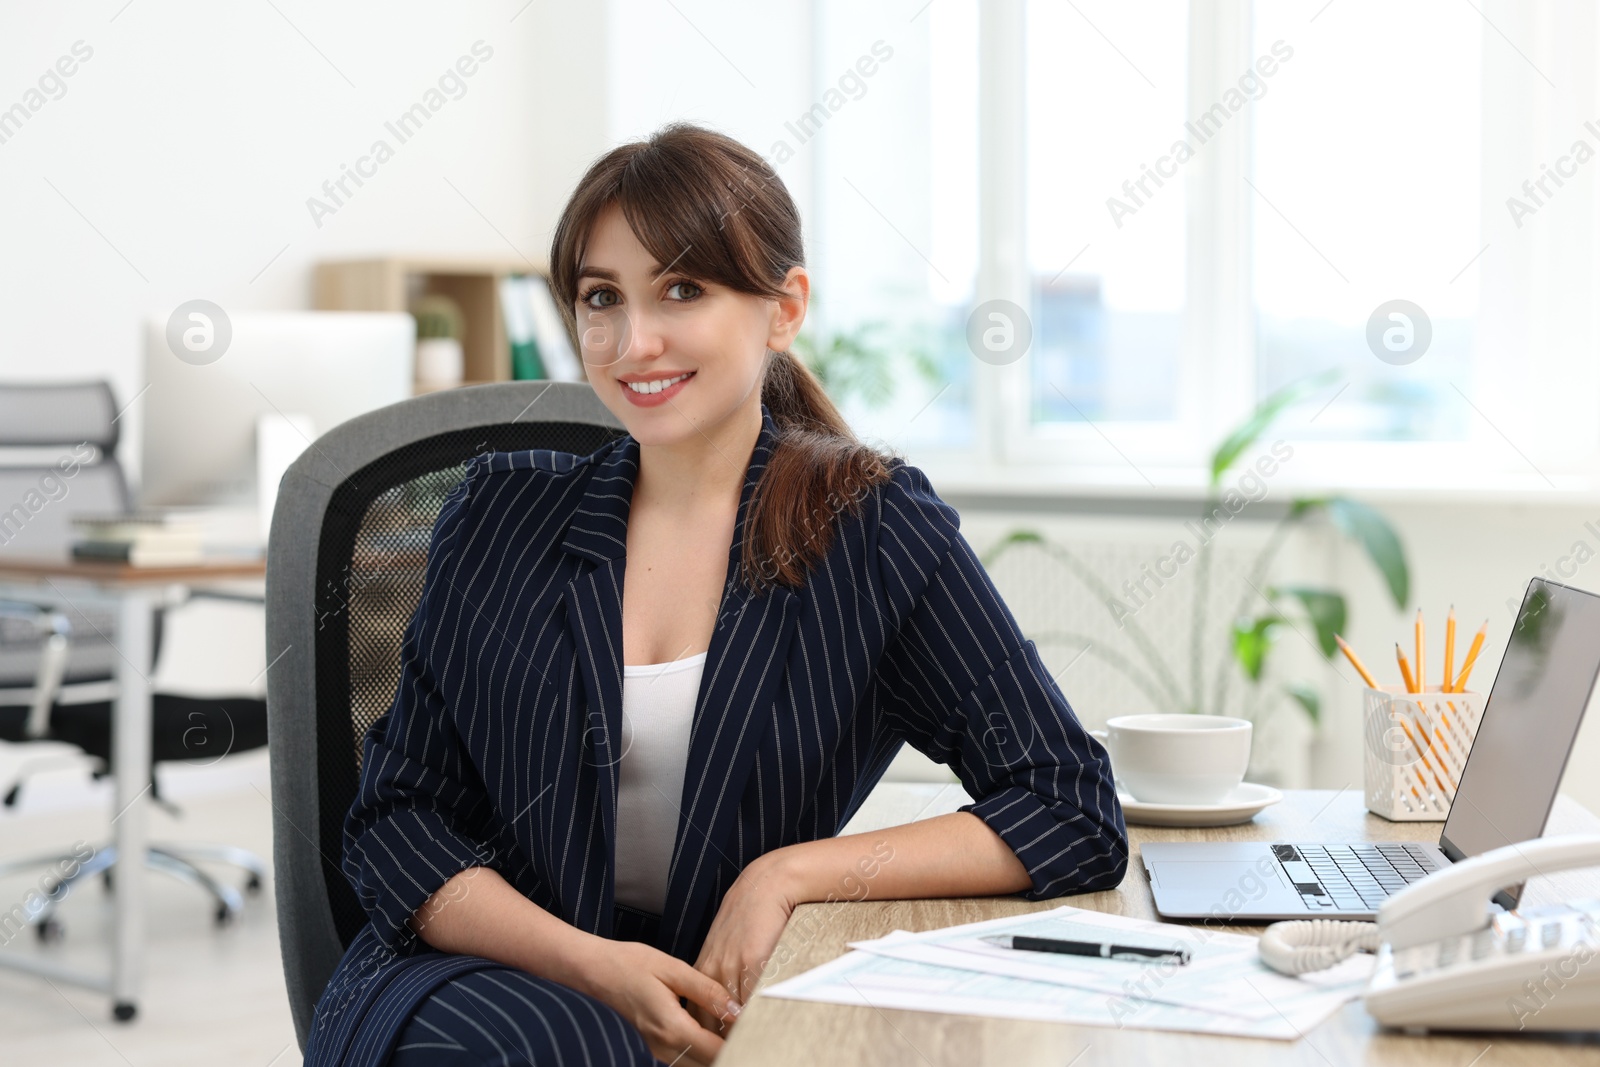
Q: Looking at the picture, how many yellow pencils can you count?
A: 5